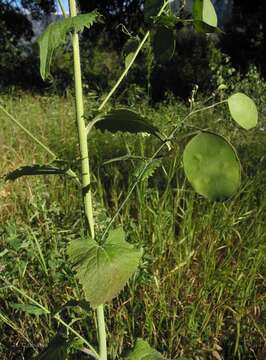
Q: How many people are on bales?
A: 0